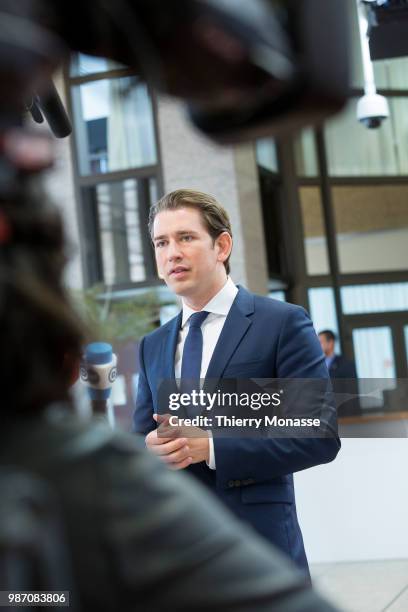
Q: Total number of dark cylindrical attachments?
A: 2